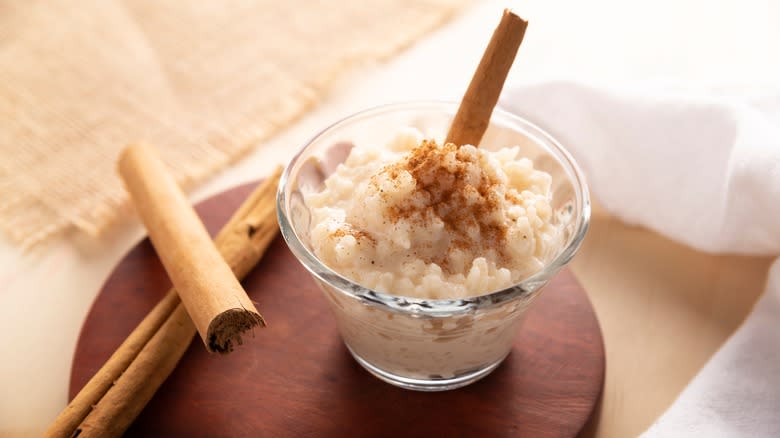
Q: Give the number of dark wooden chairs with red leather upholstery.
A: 0